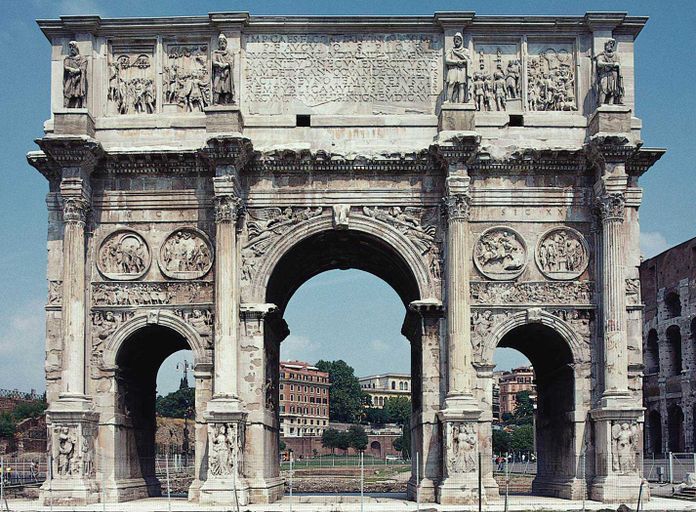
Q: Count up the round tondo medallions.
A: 4